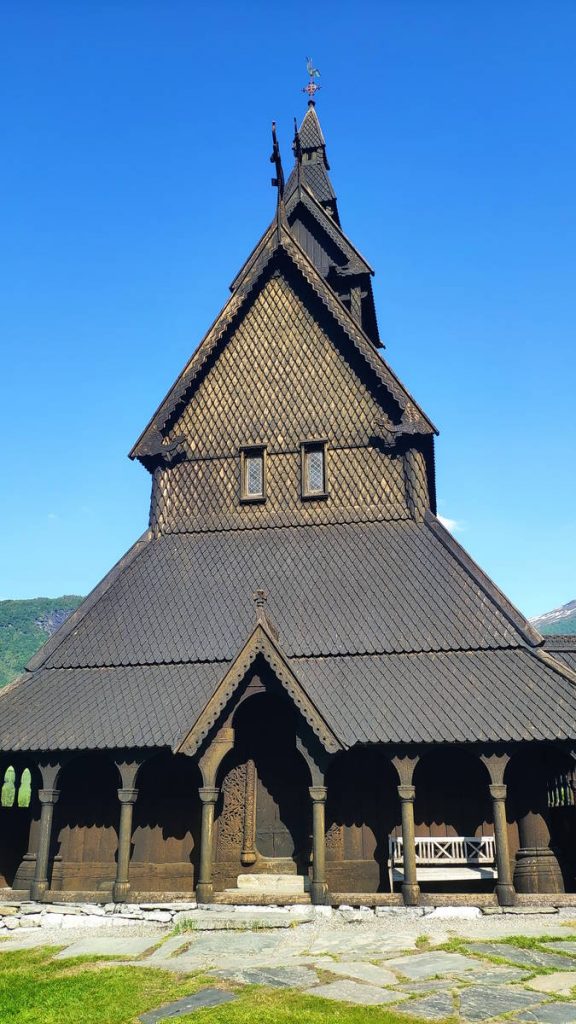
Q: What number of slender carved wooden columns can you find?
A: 6